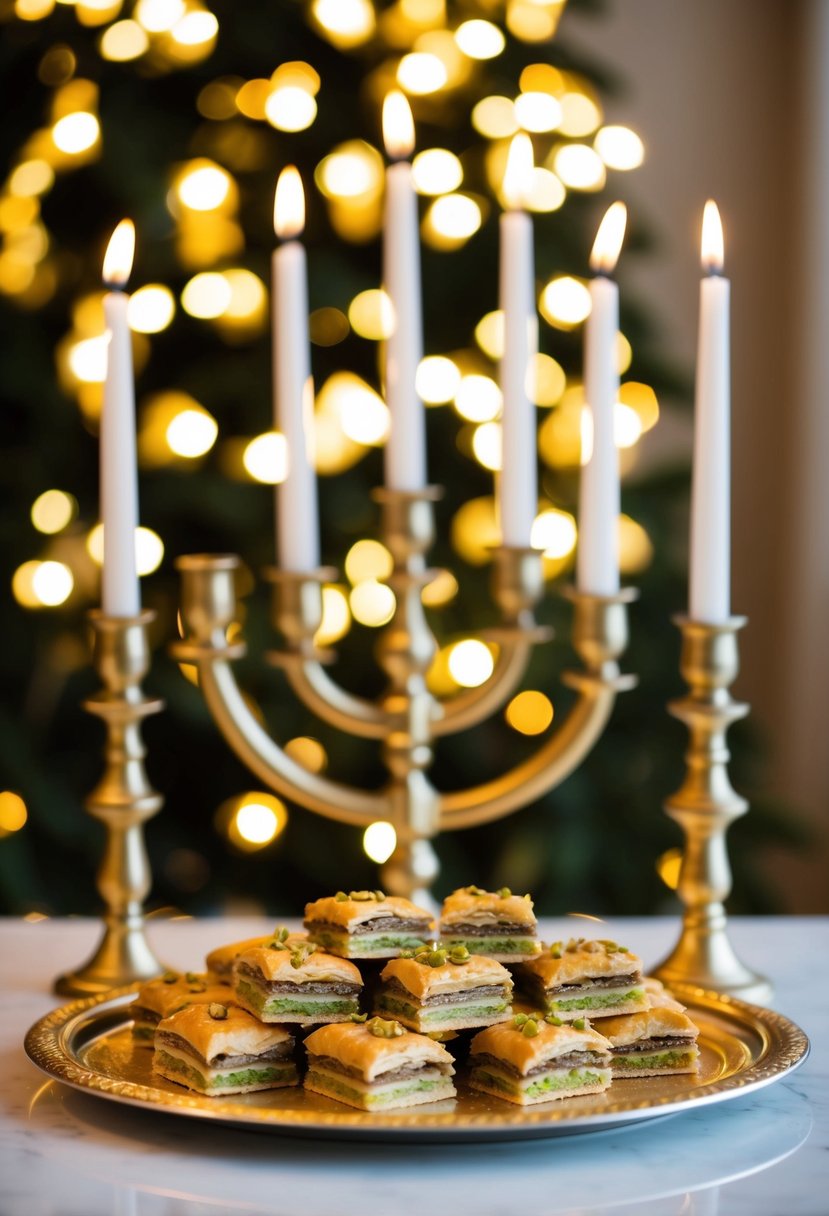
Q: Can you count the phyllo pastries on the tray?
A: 12